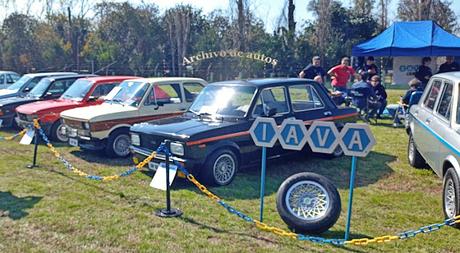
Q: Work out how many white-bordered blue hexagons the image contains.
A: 4